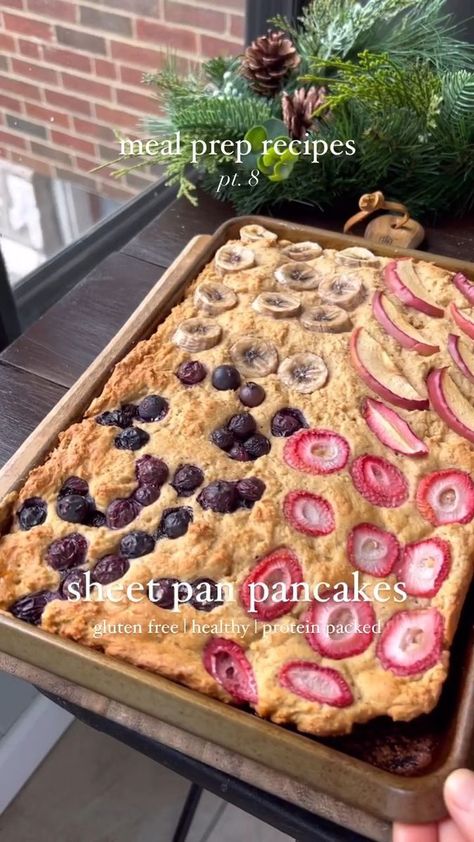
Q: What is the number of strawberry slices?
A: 11